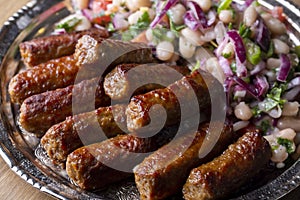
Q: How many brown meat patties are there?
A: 10